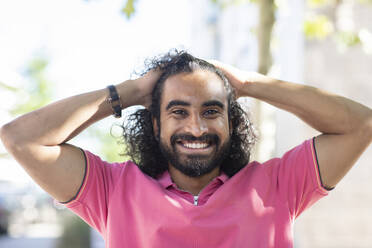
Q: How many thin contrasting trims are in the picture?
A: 2